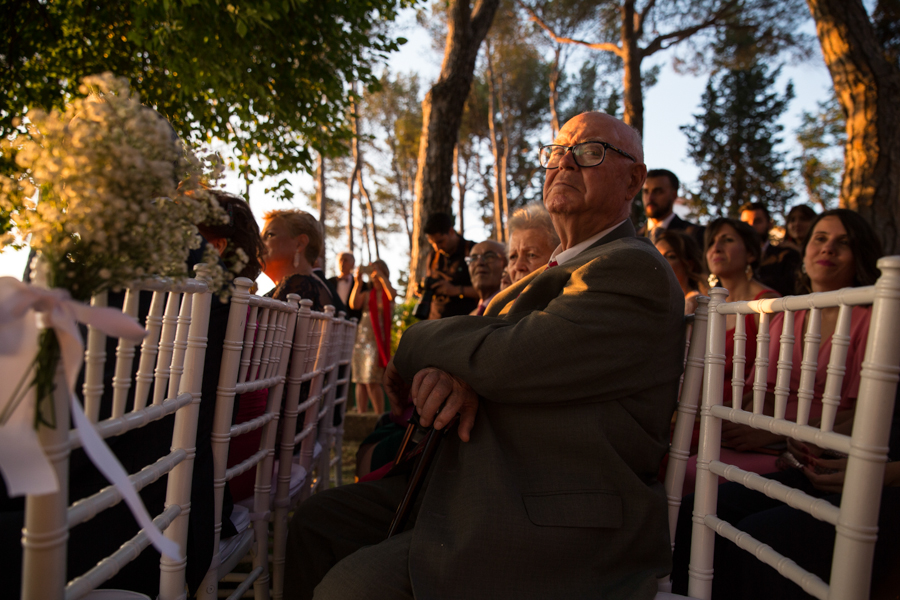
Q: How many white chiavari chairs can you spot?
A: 7